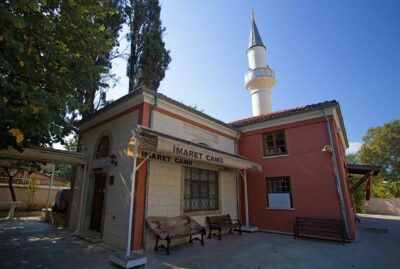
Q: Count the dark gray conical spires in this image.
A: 1